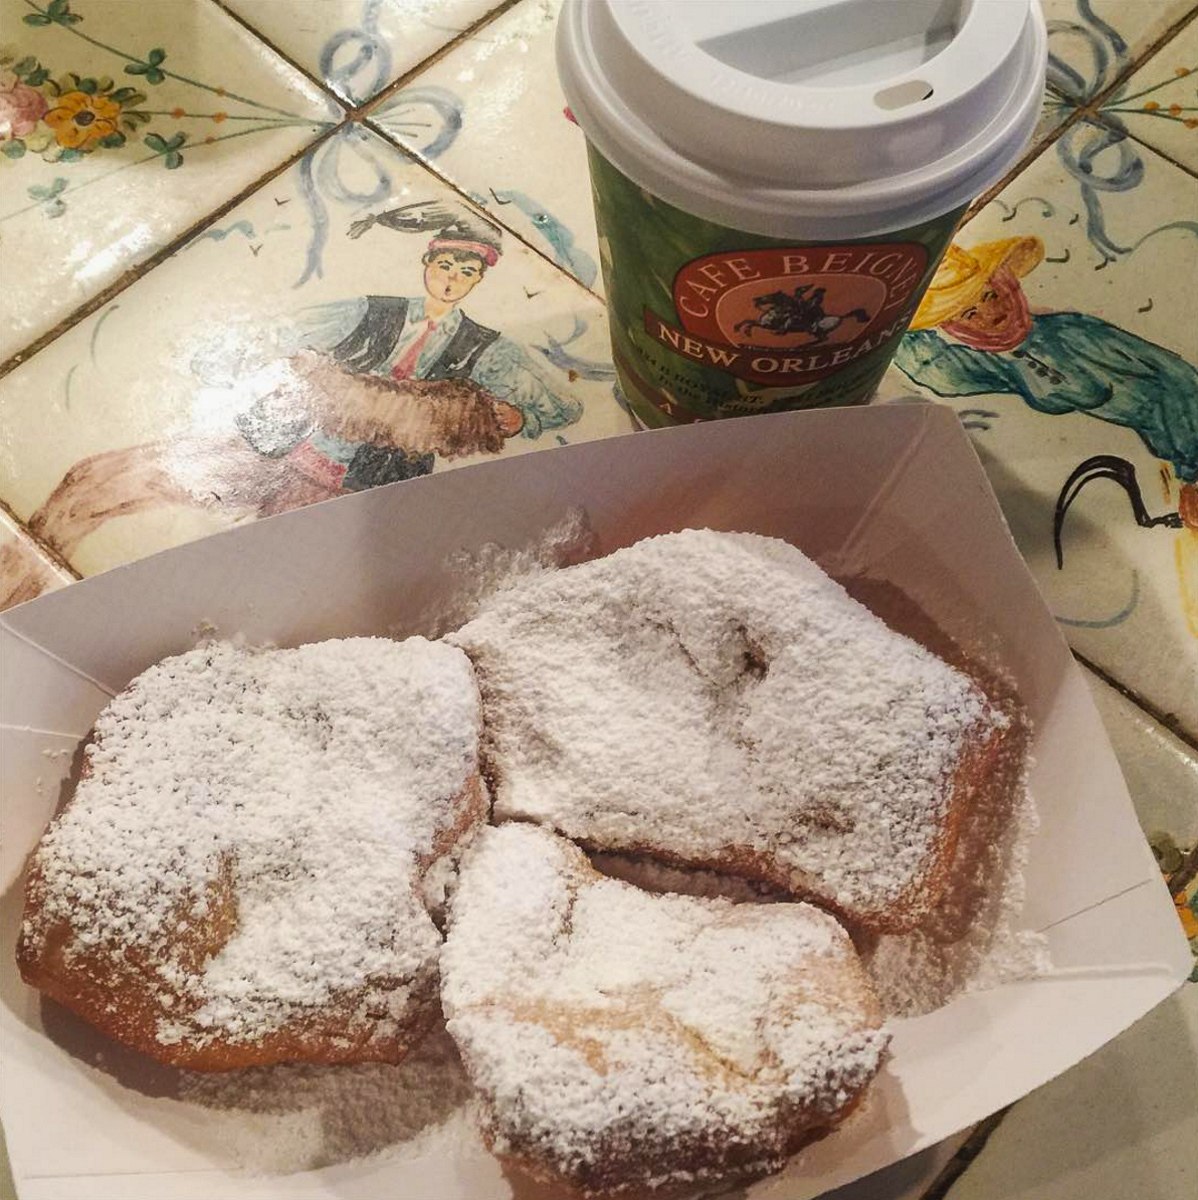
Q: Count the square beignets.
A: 3